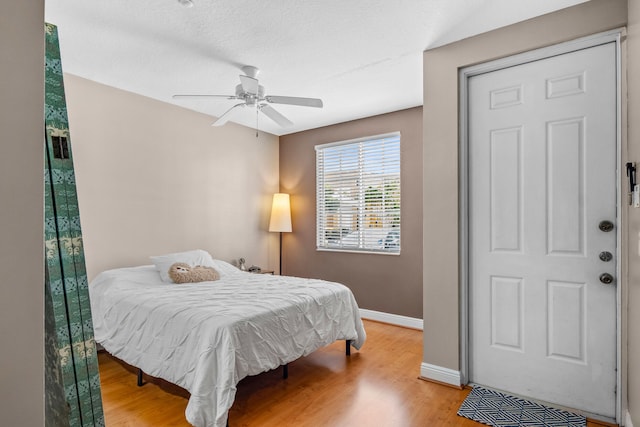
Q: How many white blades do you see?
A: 5